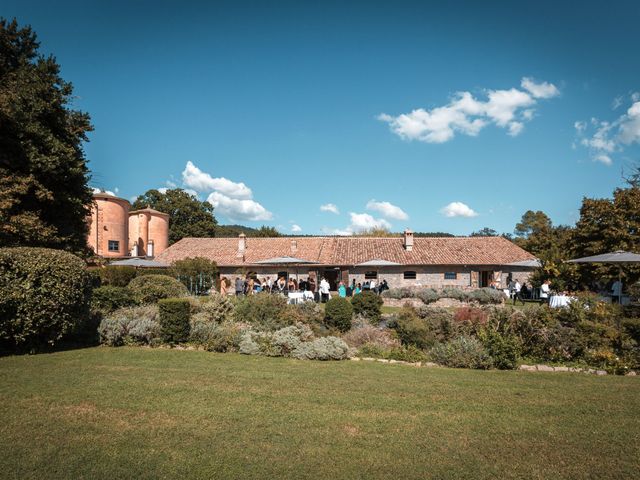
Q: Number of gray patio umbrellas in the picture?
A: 5